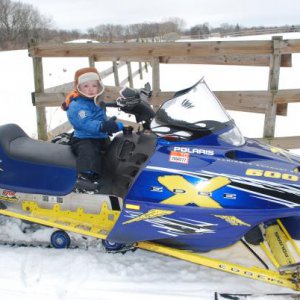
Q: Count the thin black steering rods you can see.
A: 1